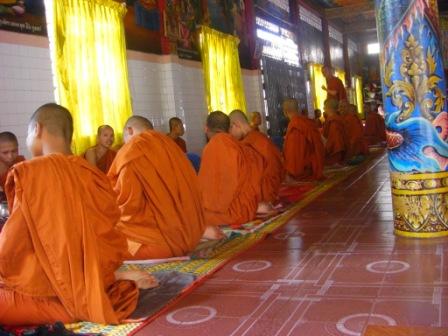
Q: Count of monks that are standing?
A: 1